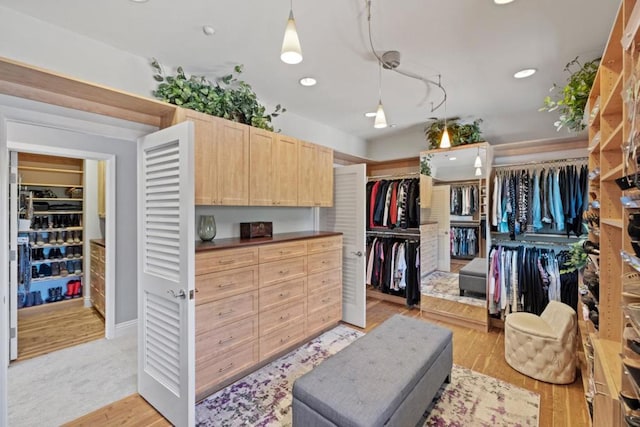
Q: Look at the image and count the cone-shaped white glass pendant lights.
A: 3